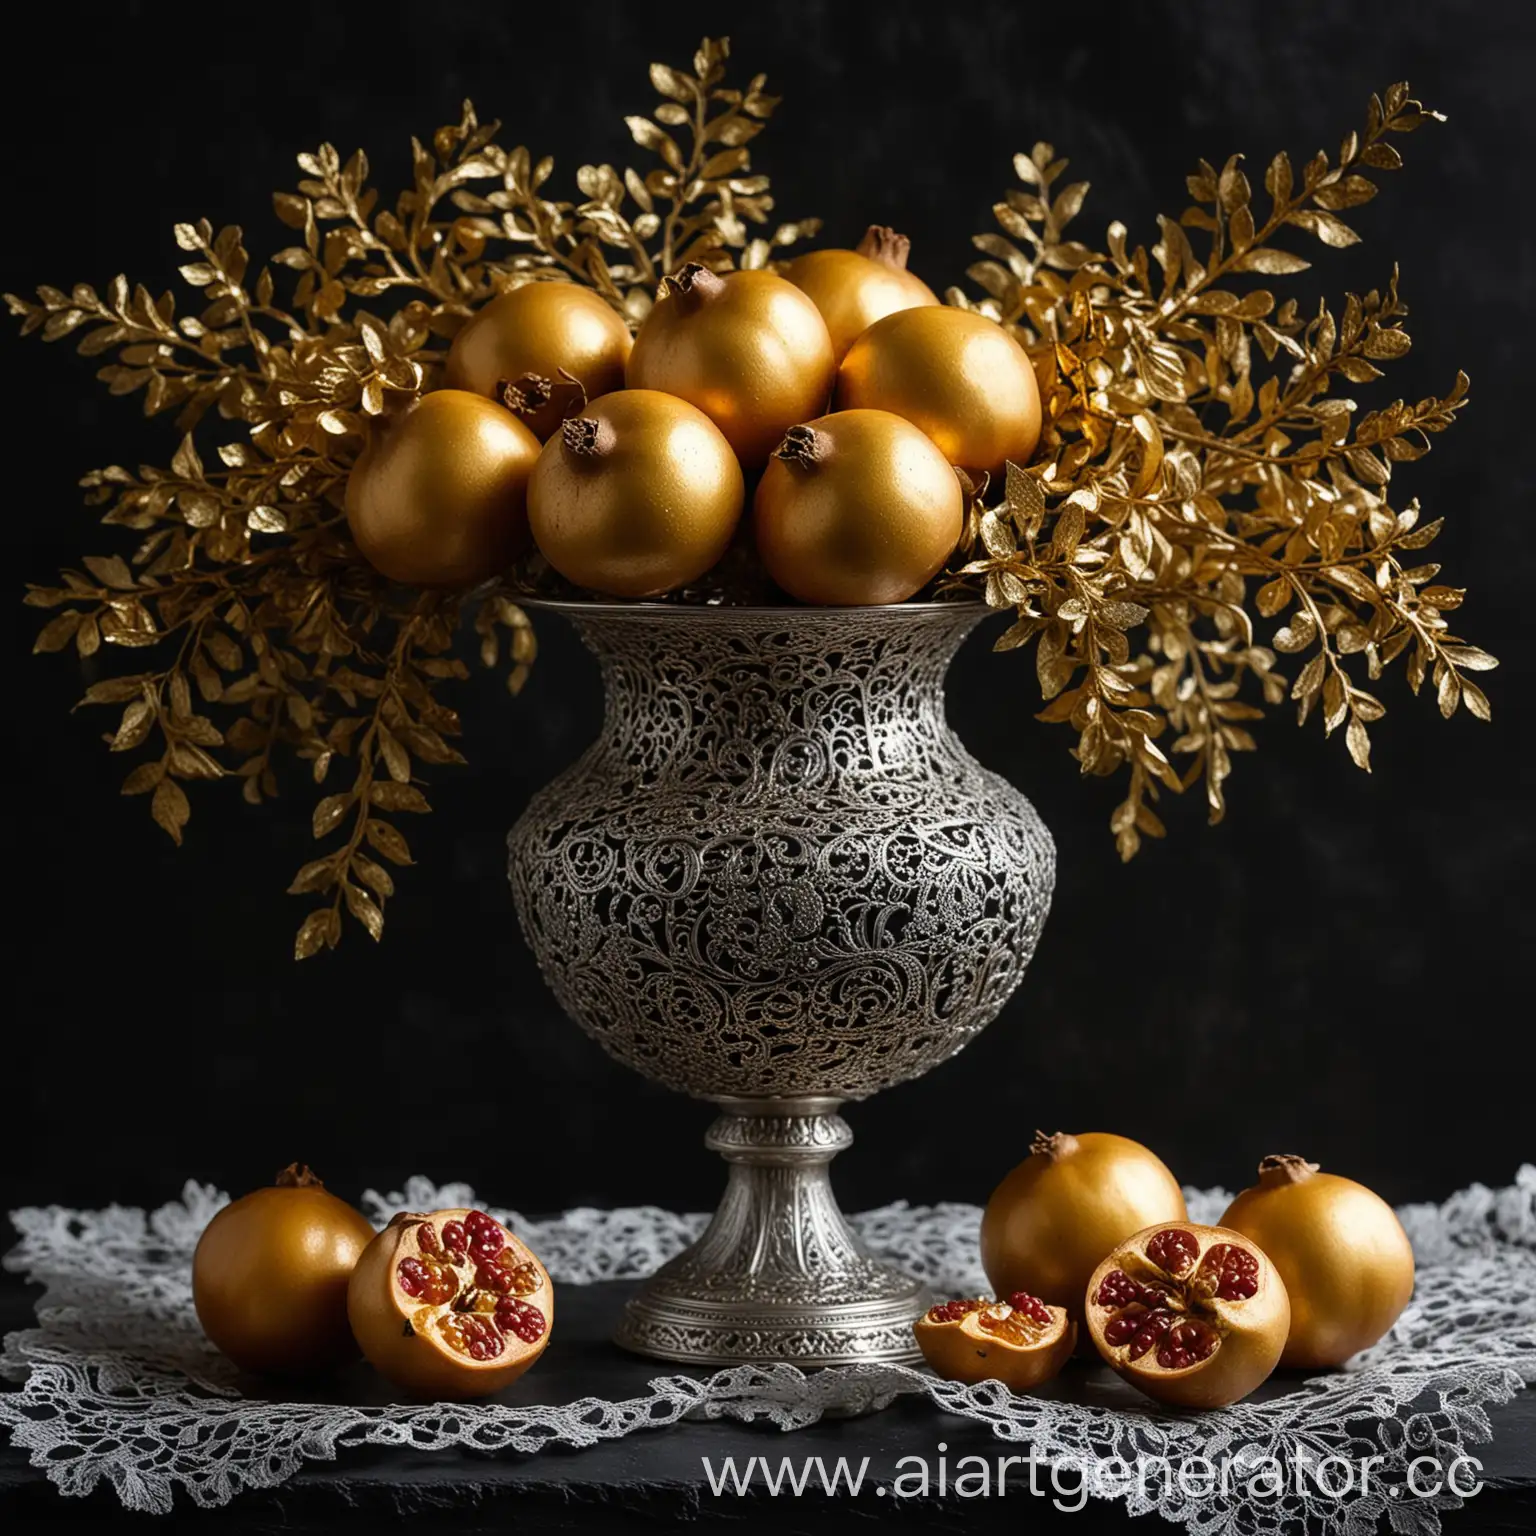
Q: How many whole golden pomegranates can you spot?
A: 10